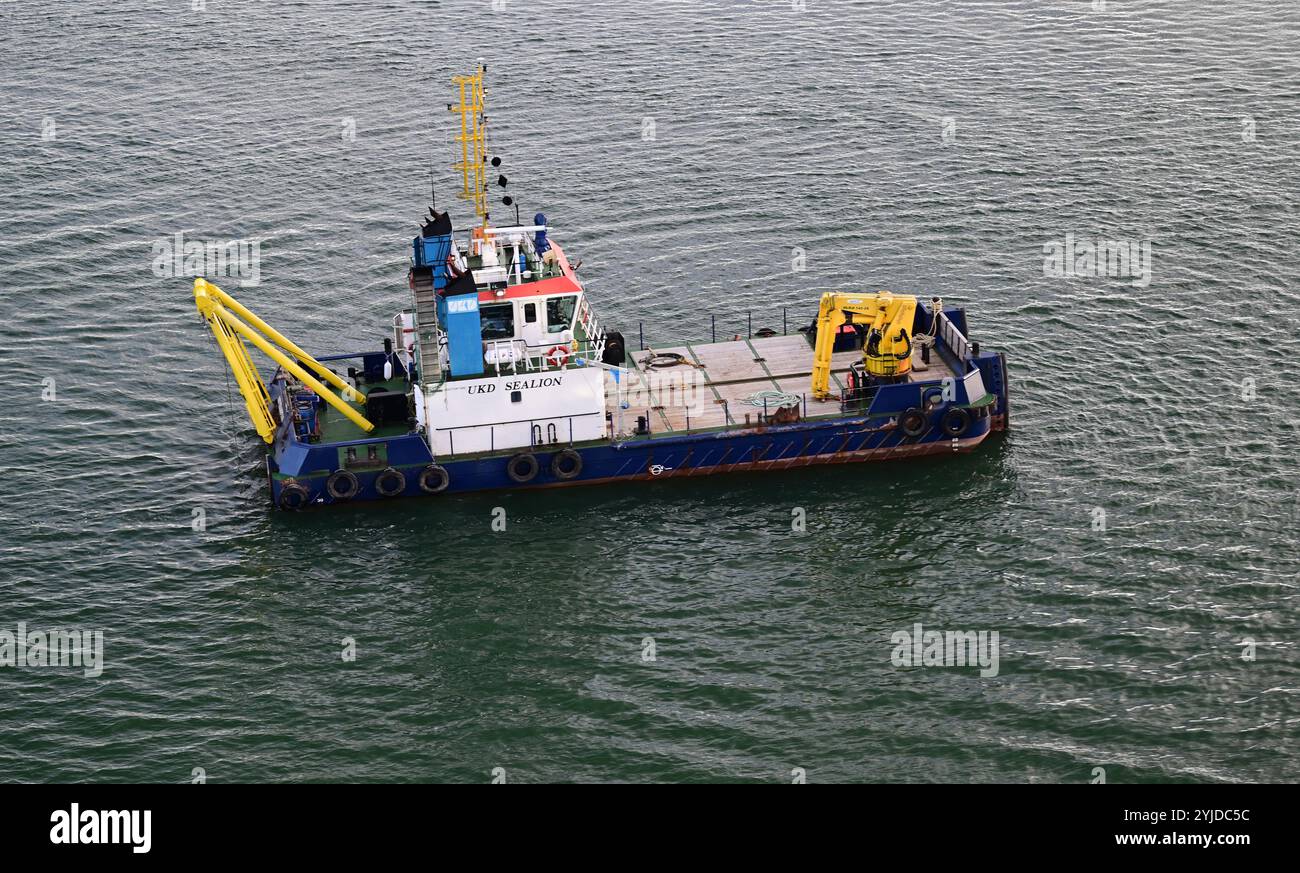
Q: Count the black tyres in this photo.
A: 8